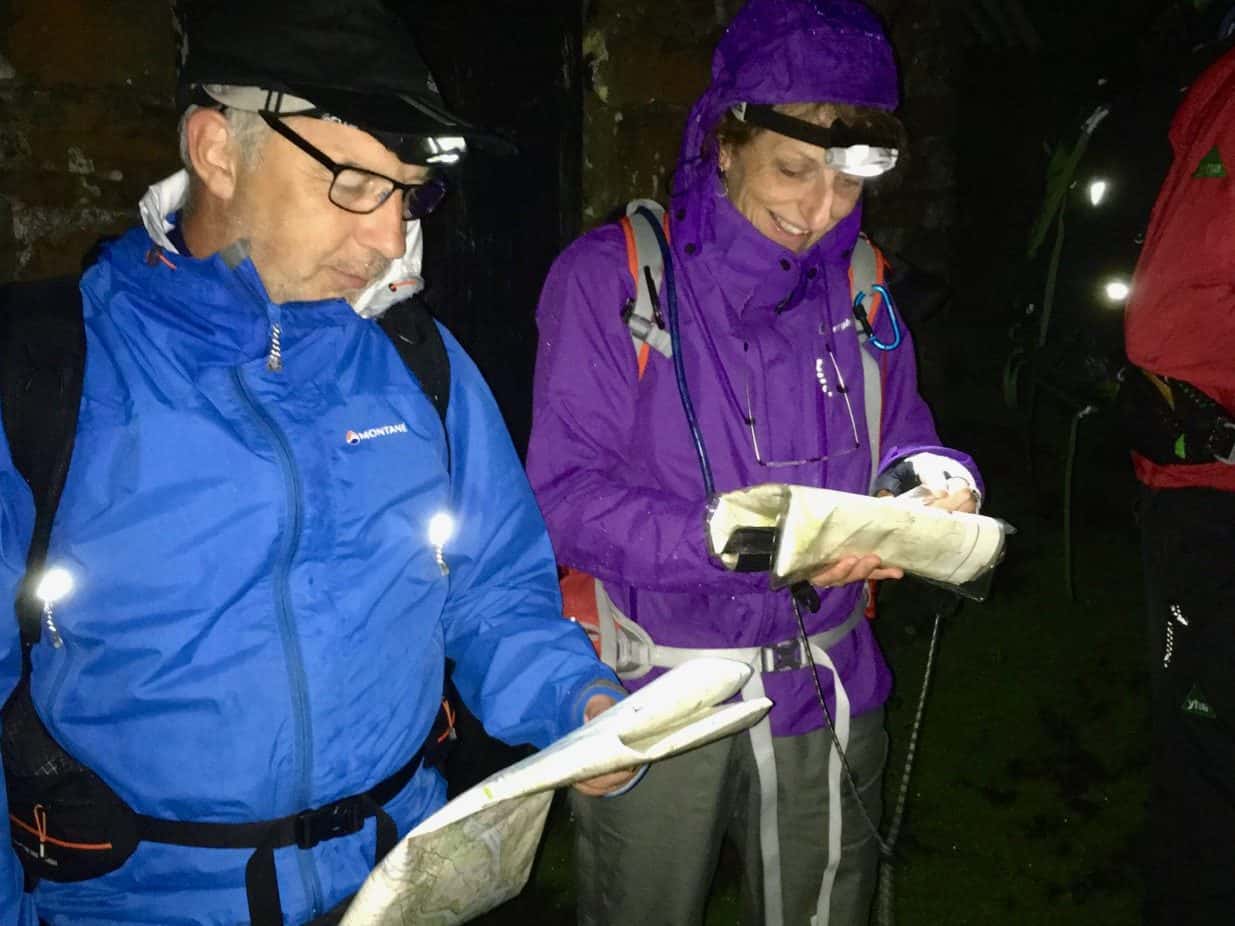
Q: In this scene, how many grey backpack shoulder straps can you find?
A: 2